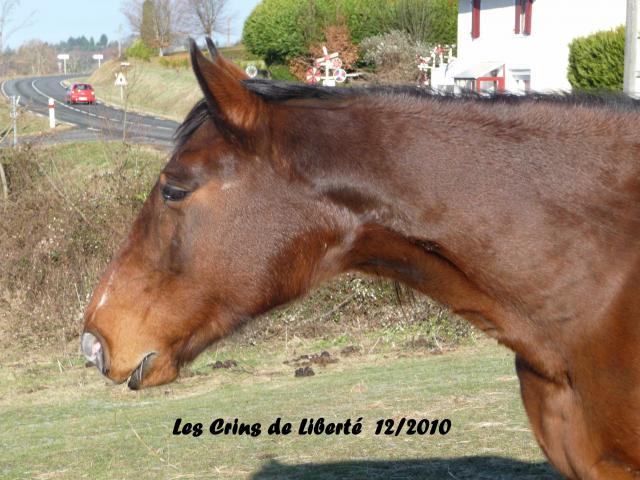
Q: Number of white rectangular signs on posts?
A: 2